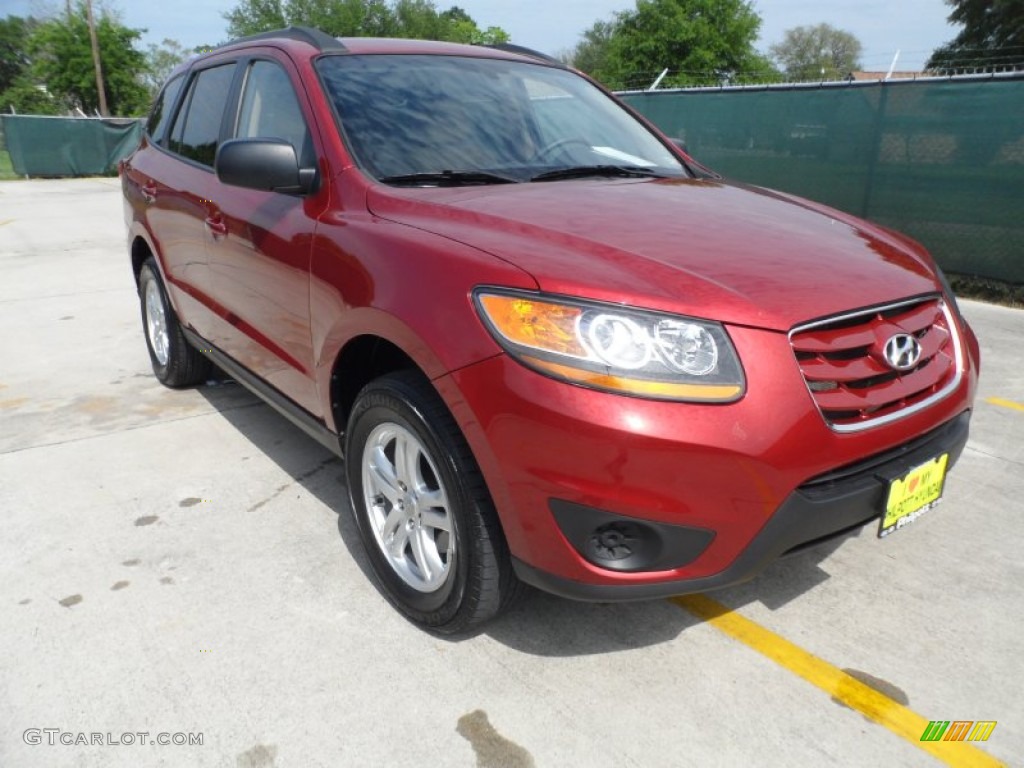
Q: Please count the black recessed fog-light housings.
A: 1